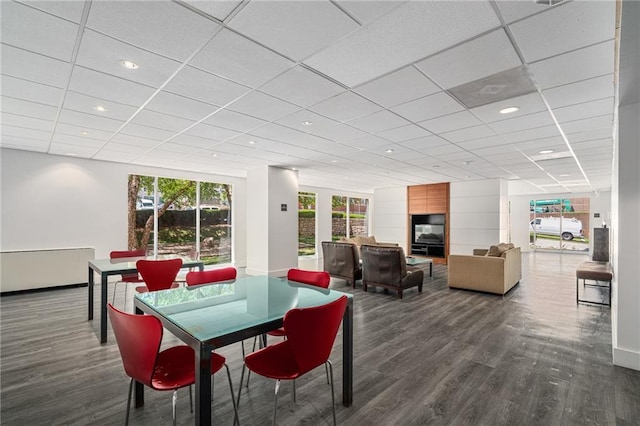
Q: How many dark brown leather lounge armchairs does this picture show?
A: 2